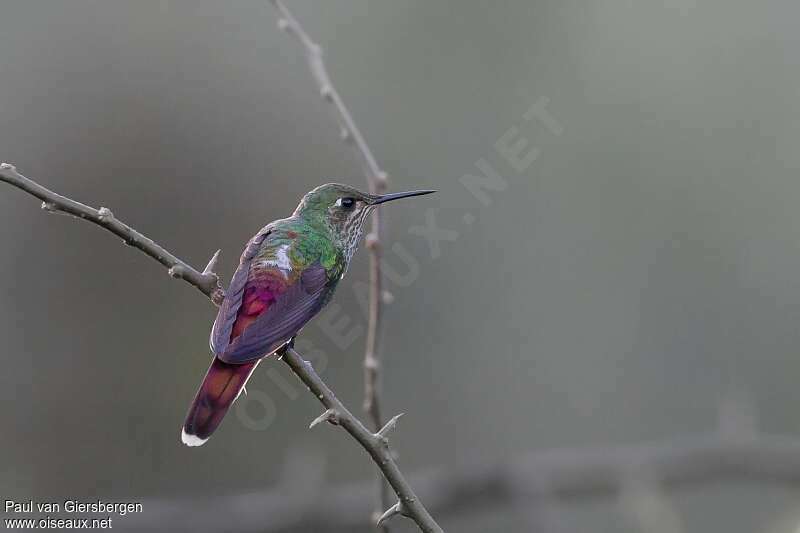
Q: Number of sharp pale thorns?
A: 4